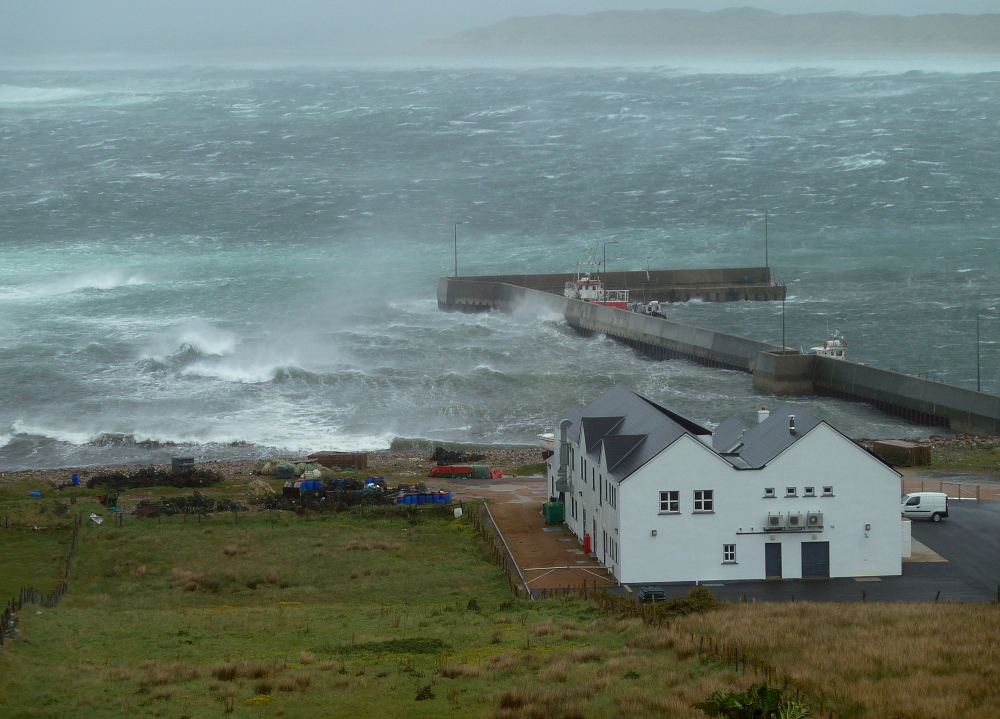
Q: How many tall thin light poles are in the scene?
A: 5